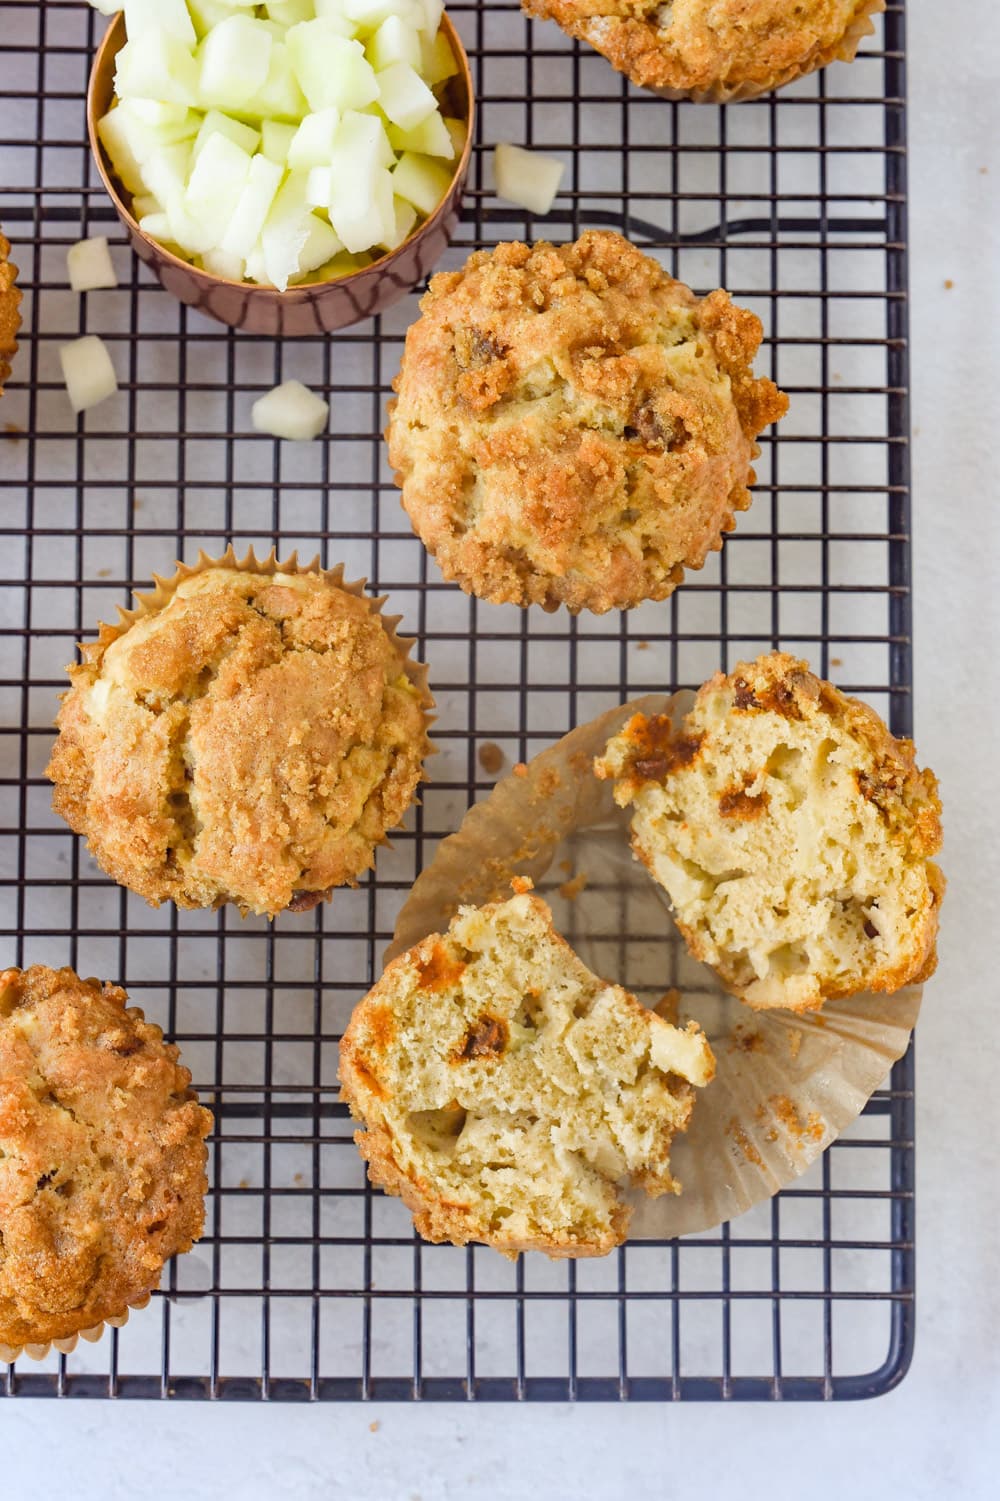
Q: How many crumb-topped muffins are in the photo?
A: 6